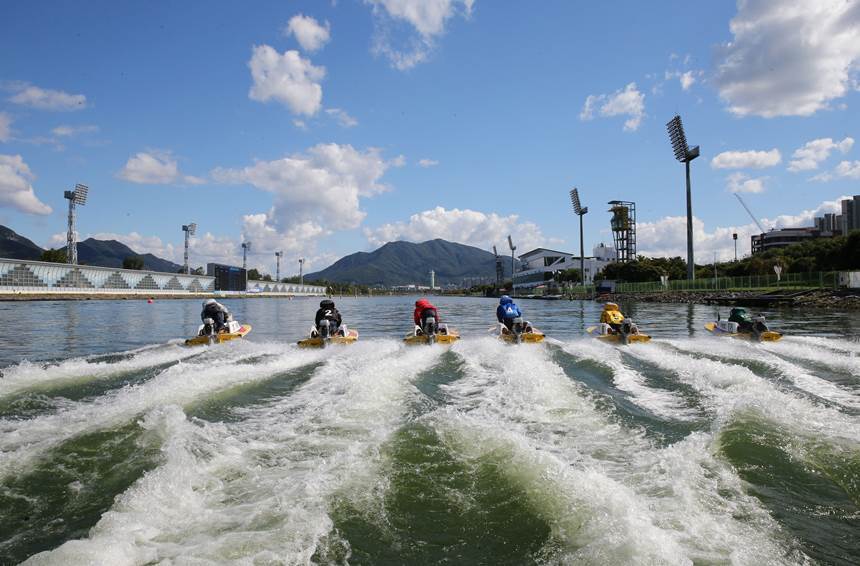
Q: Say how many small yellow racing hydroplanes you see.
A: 6